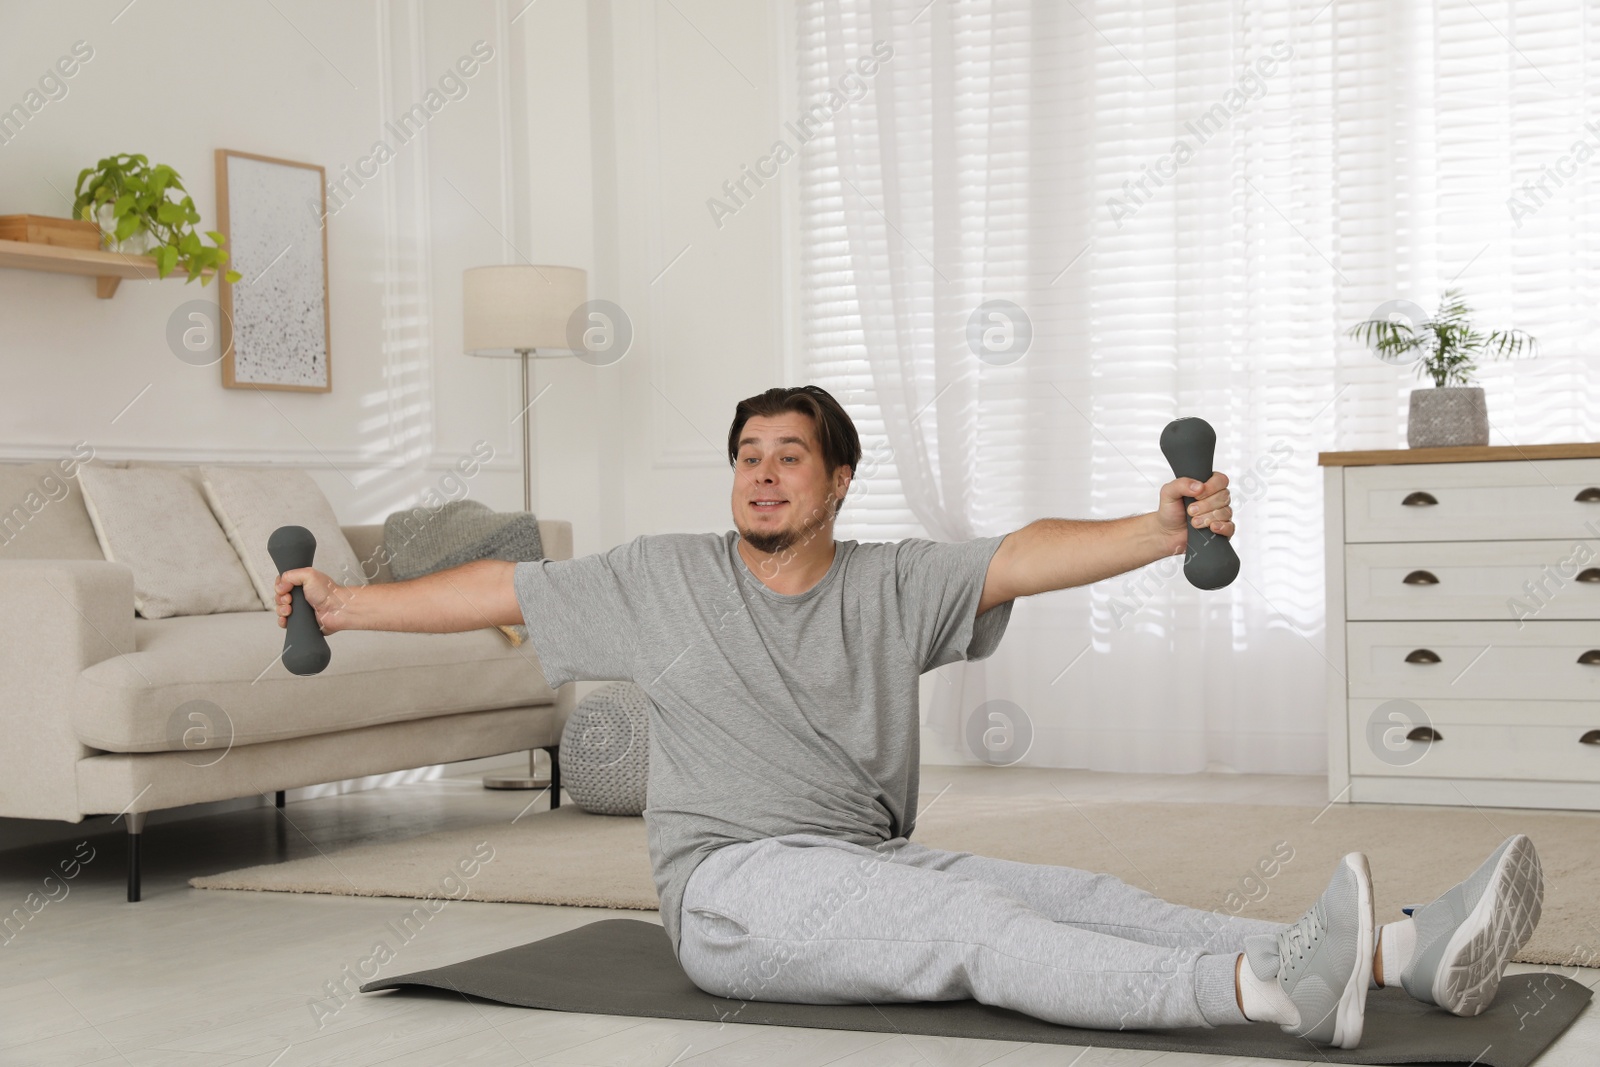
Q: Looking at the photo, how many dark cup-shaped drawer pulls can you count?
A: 8